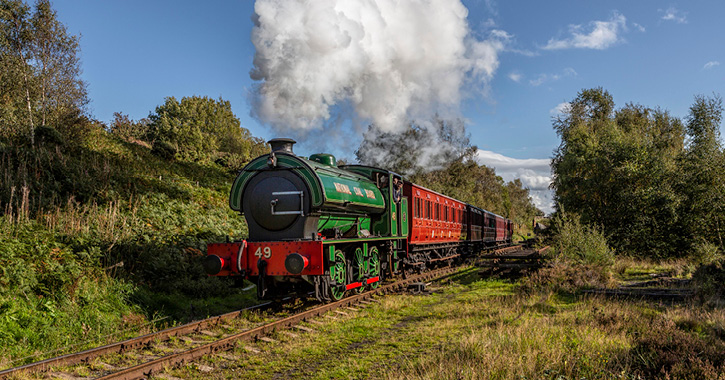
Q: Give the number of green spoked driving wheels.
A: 3